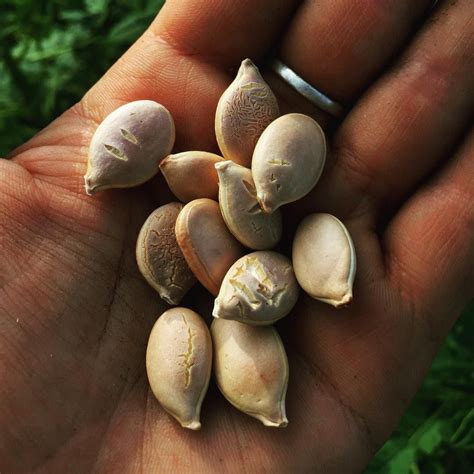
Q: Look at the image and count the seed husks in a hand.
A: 11